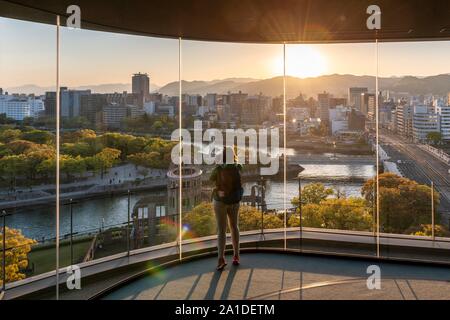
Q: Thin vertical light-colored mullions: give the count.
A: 4